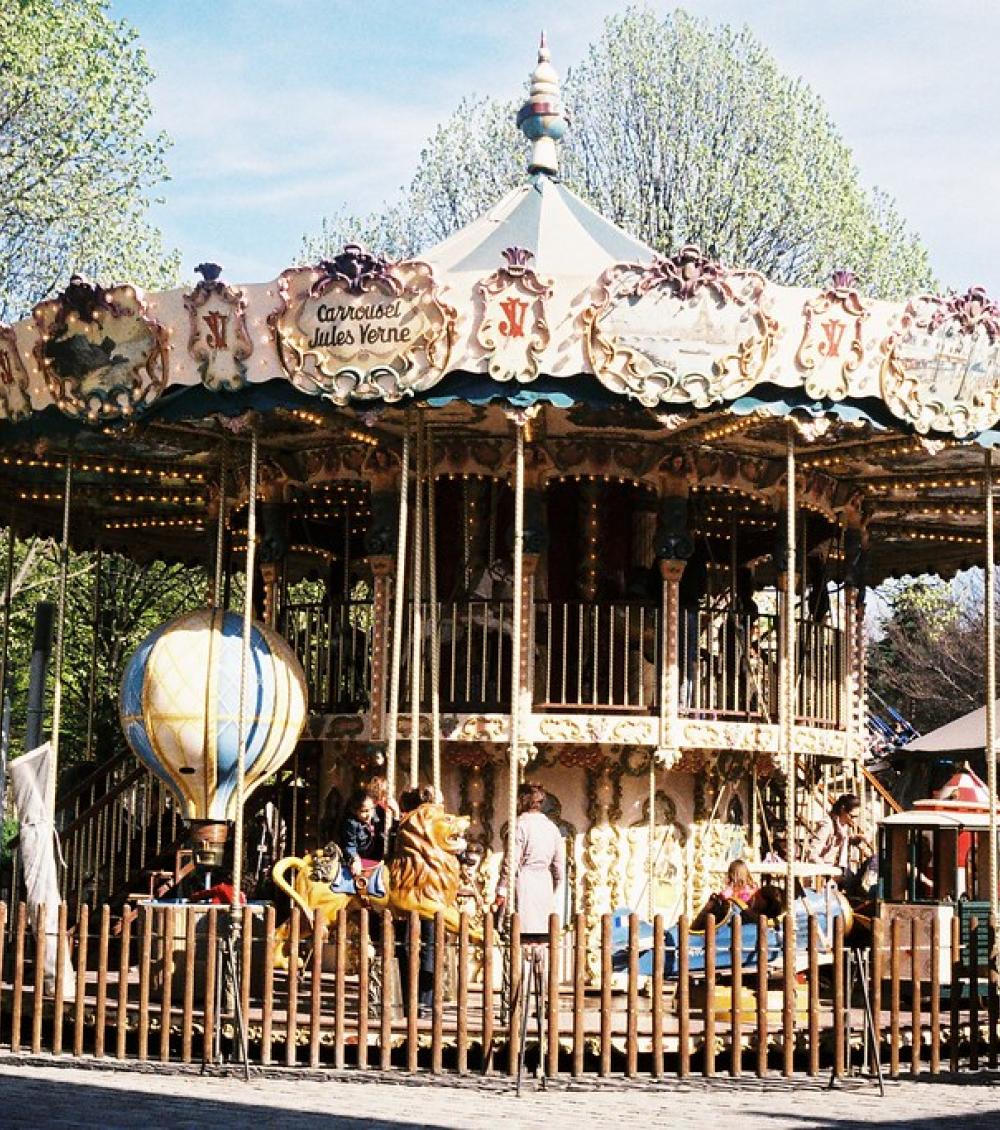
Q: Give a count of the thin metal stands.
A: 3